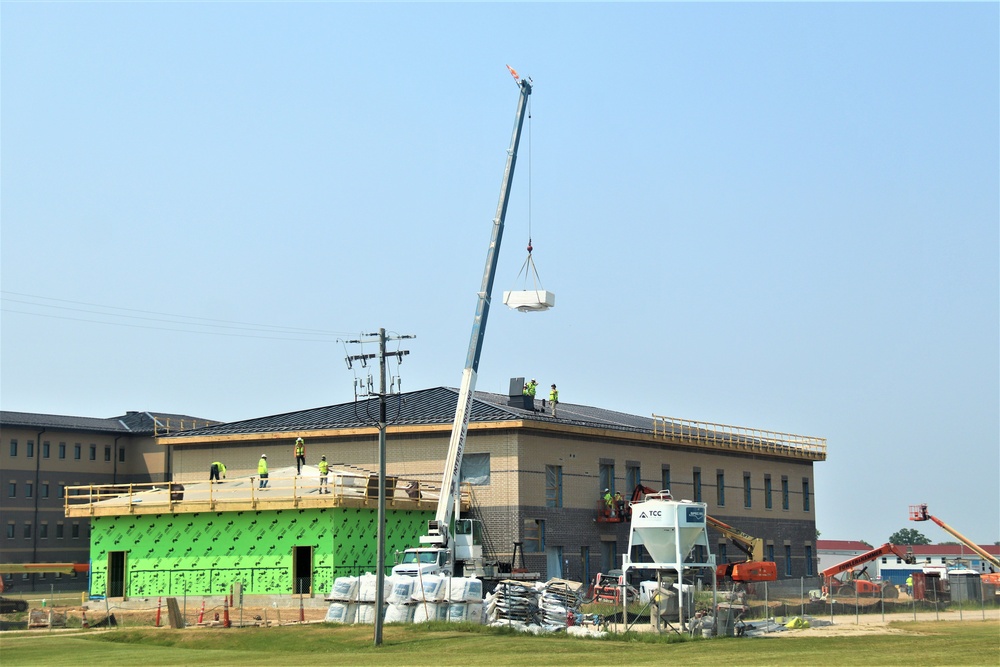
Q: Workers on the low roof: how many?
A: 4